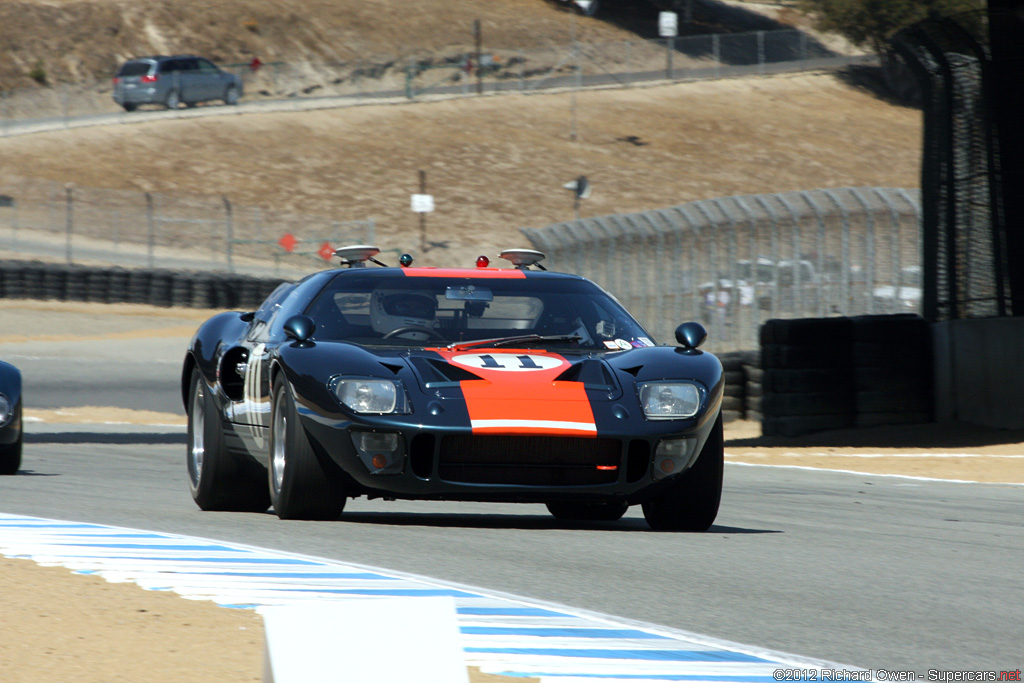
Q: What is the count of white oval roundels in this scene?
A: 2